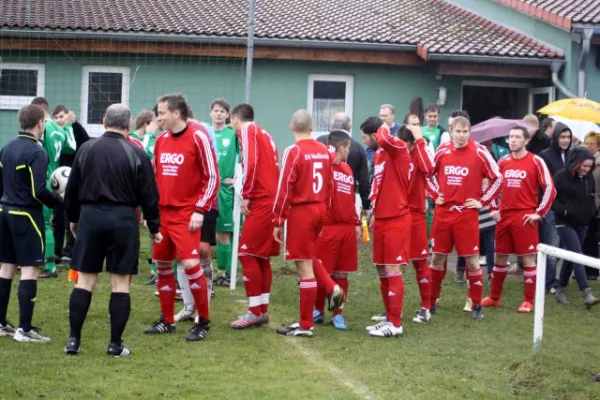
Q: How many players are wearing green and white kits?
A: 4